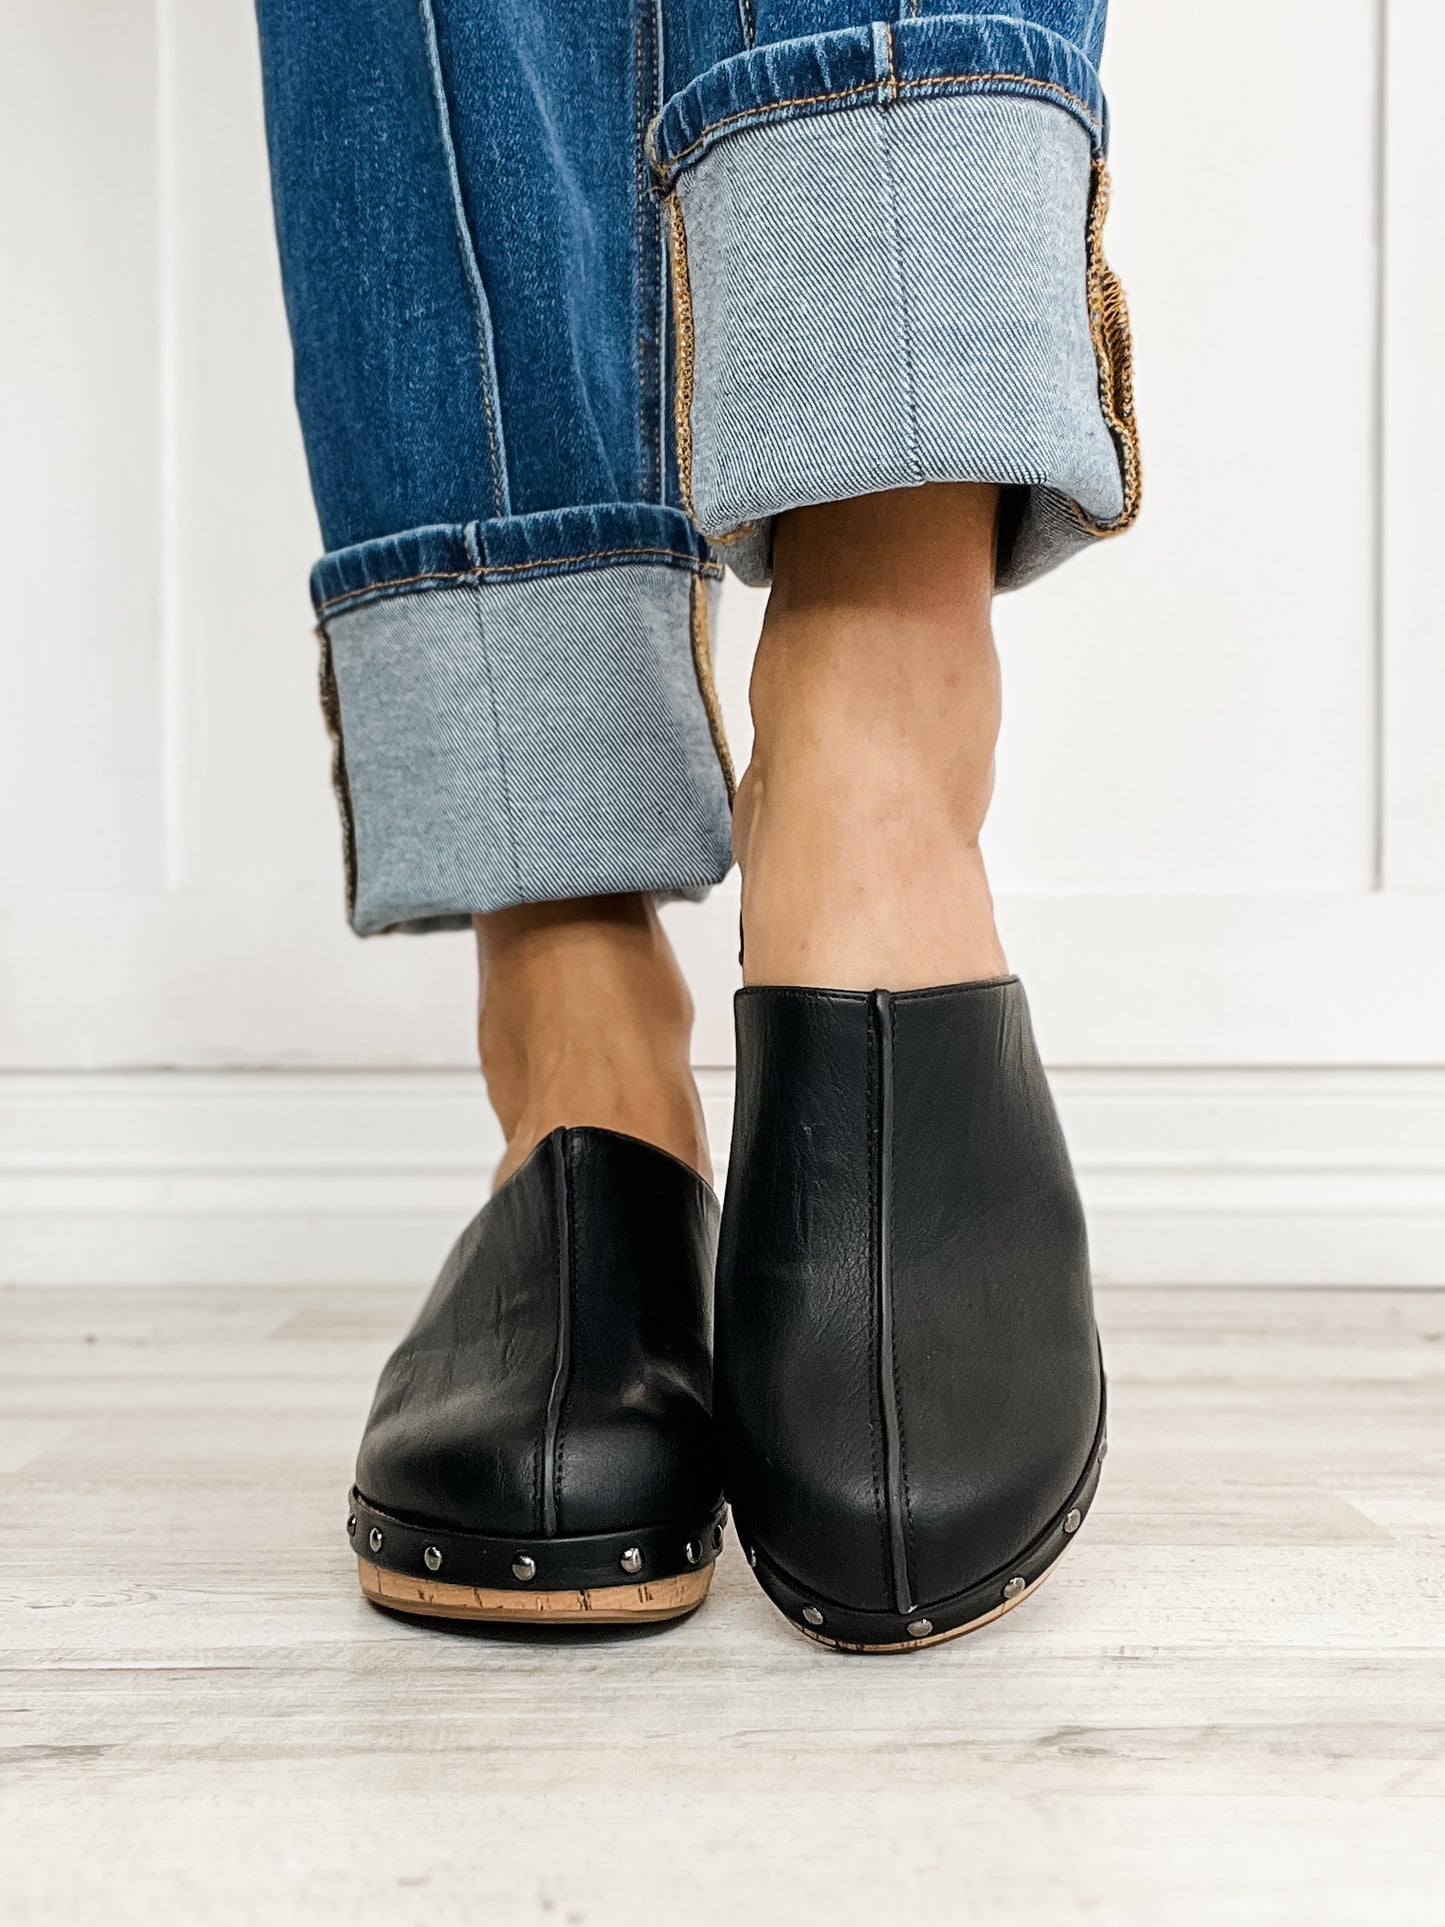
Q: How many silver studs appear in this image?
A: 13